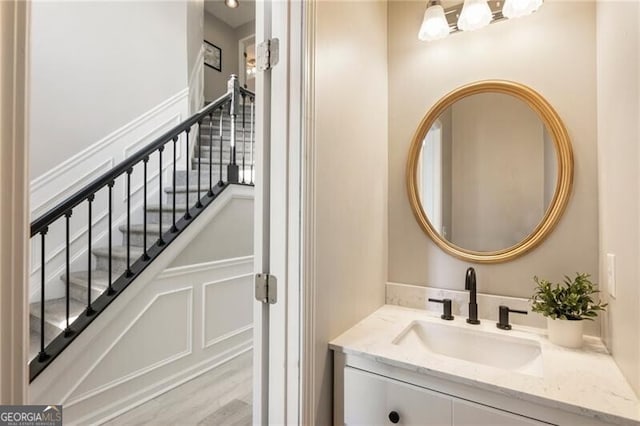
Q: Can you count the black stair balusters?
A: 14